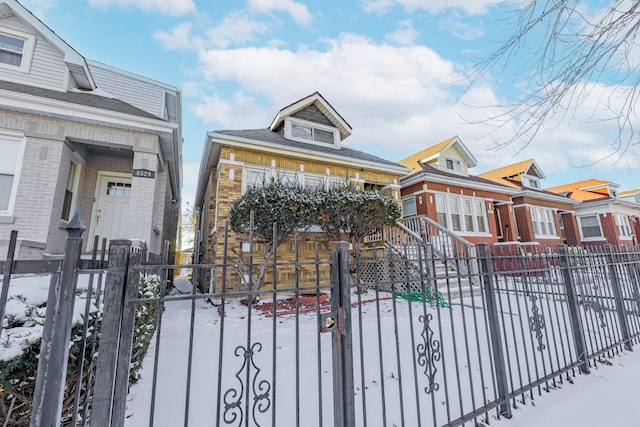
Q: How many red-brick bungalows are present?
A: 3